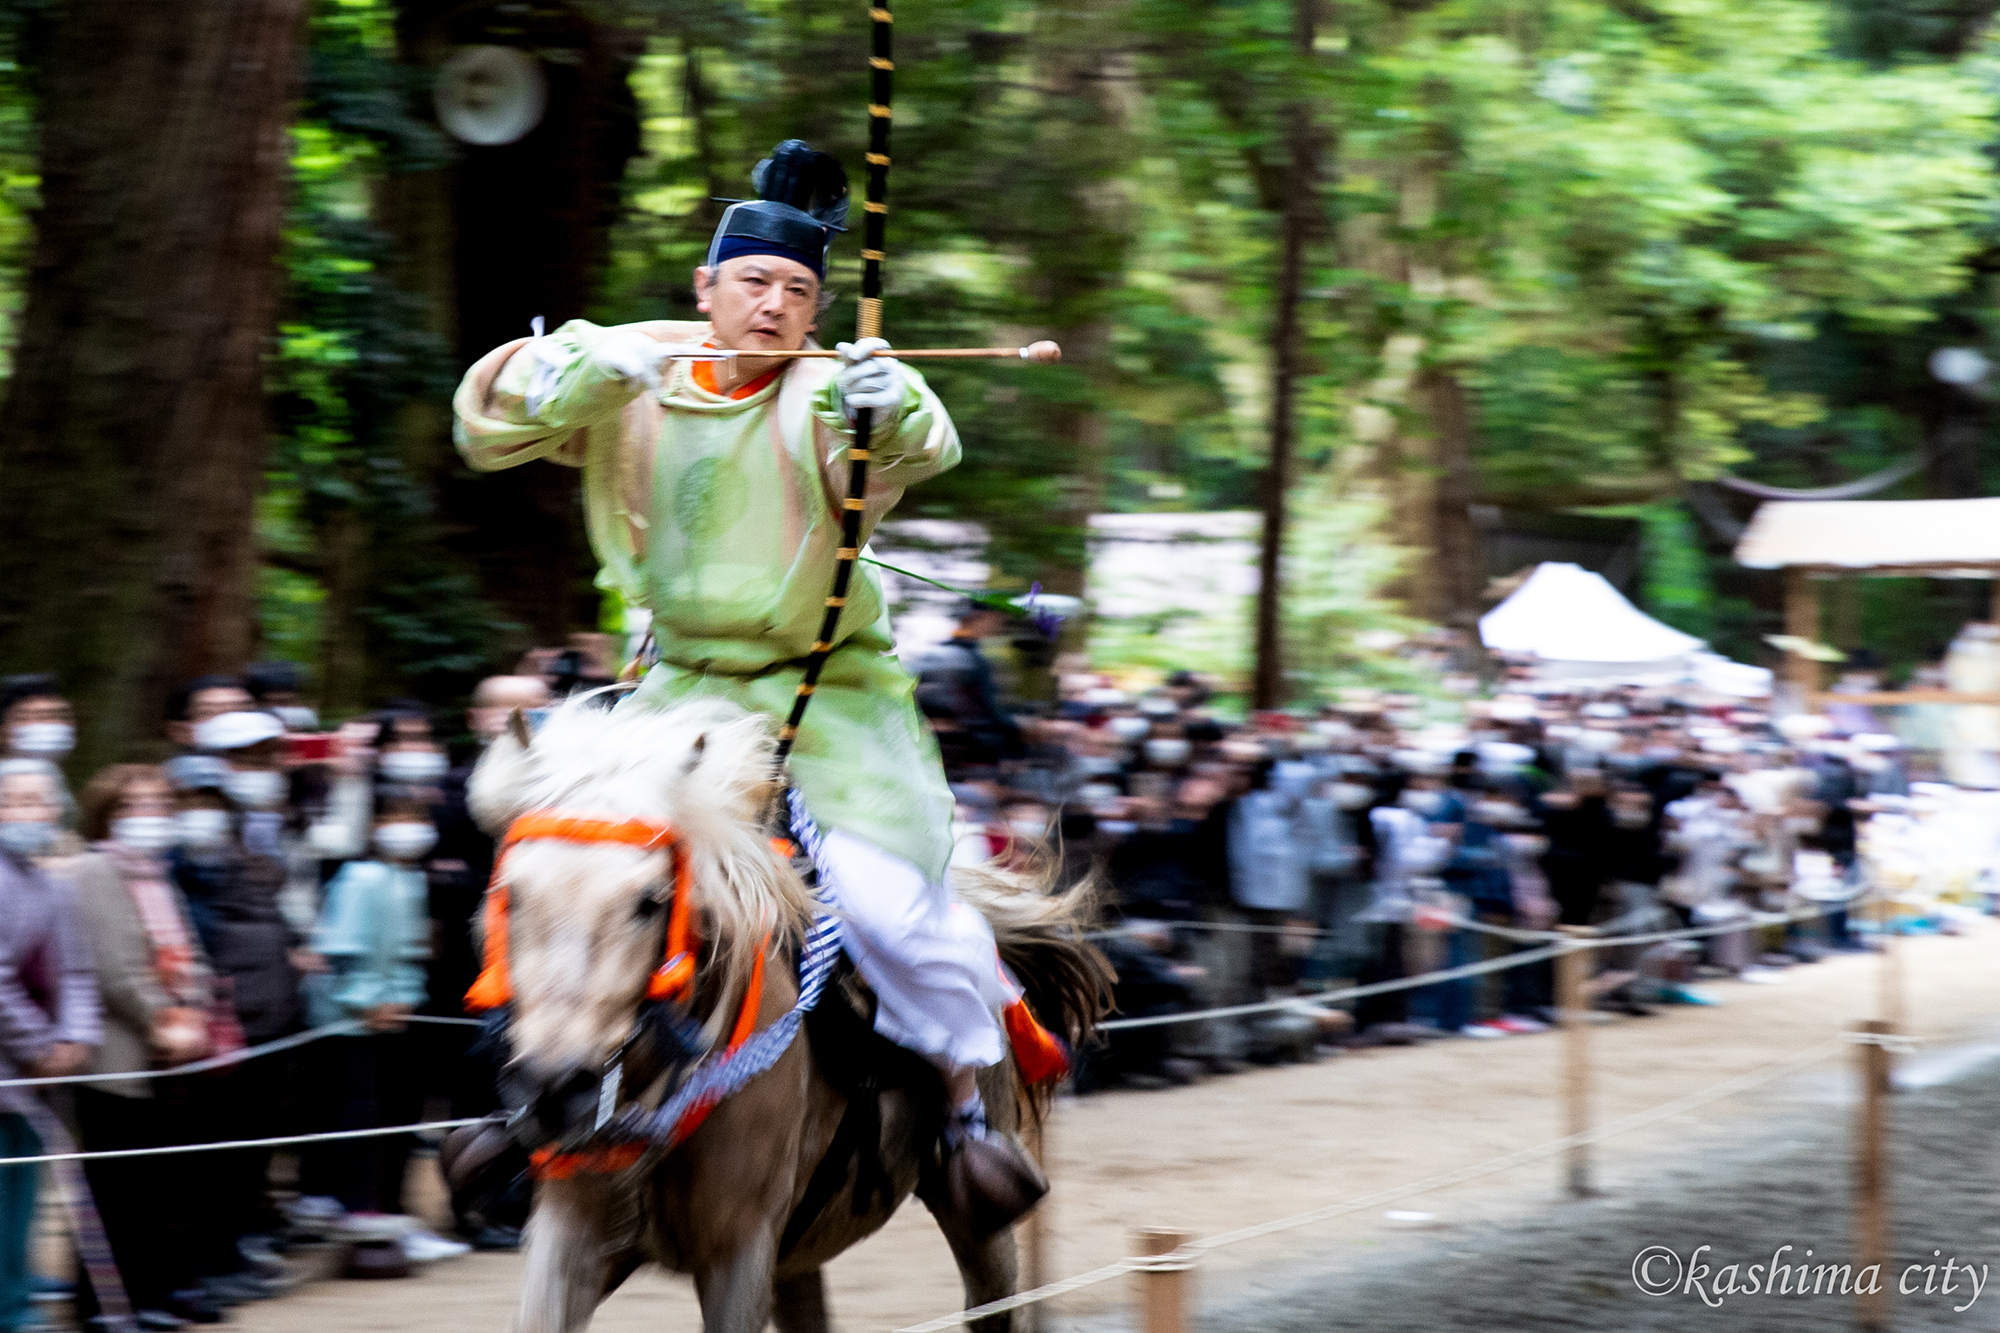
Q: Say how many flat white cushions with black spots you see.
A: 0